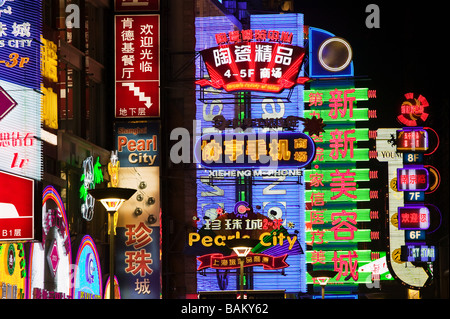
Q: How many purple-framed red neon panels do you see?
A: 3